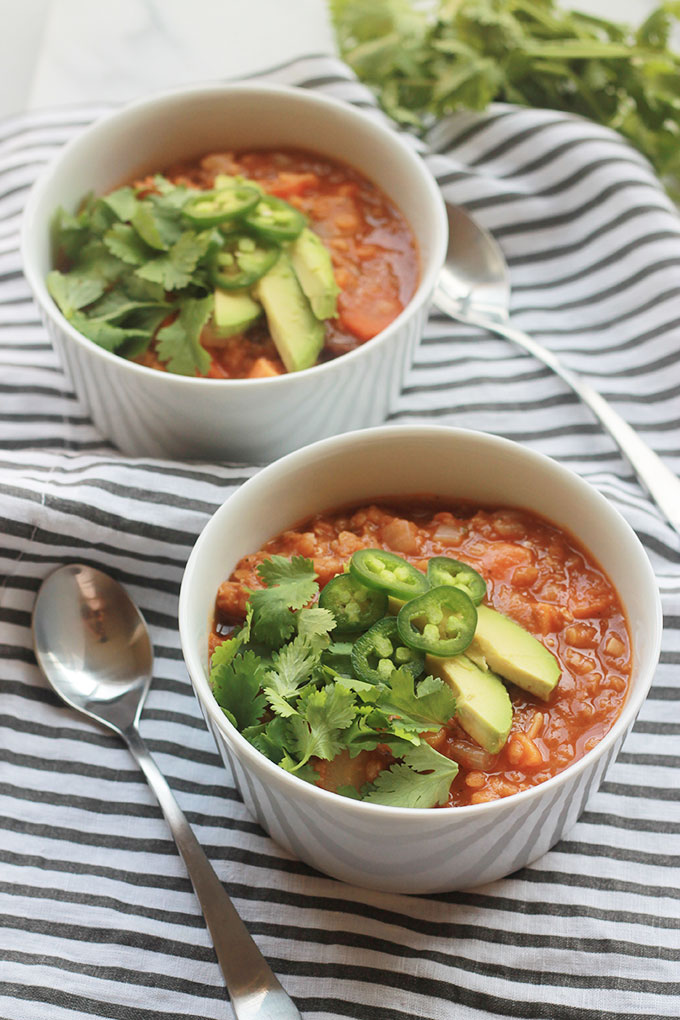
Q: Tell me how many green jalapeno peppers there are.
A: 8